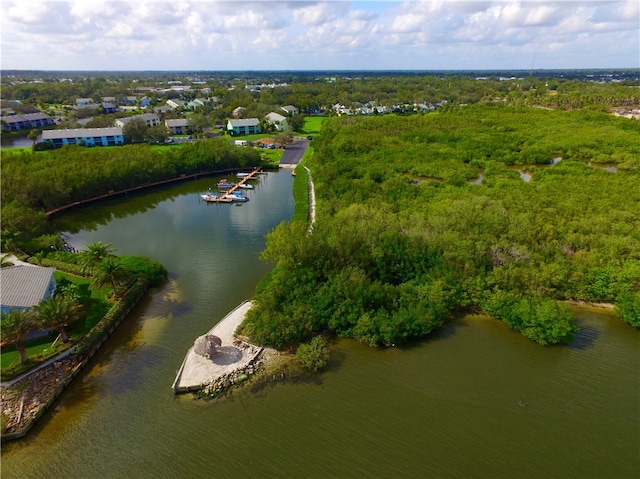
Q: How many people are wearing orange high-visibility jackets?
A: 0